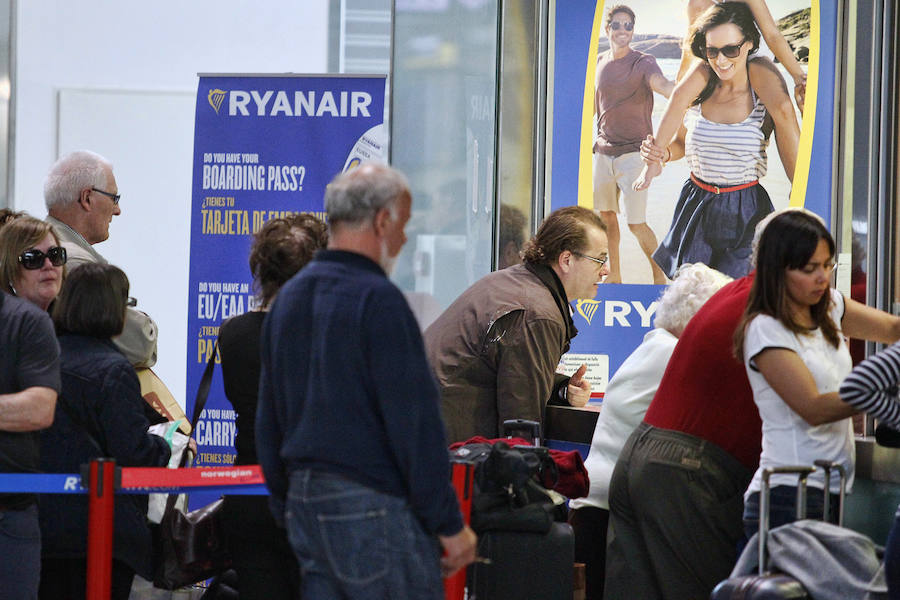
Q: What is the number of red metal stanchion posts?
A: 2